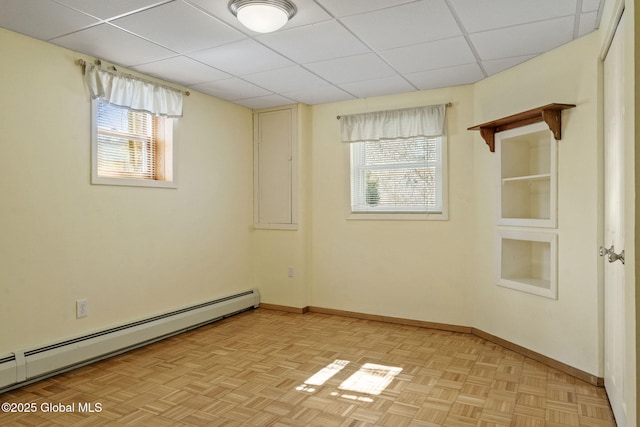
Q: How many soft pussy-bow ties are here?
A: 0